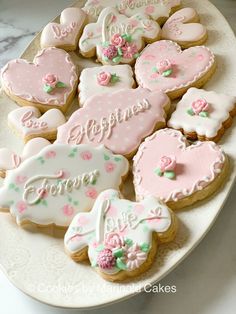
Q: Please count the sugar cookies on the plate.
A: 14